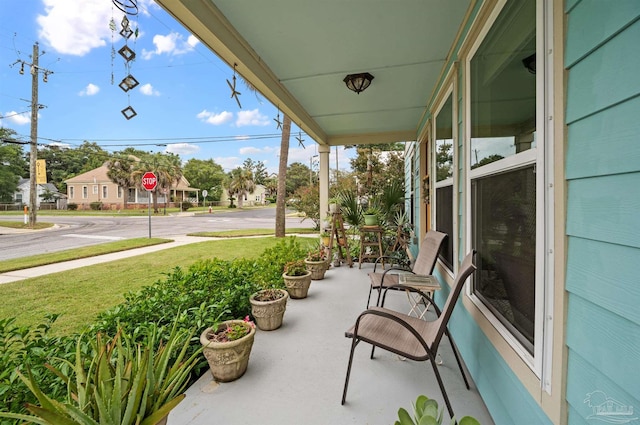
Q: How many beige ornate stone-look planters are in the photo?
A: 4